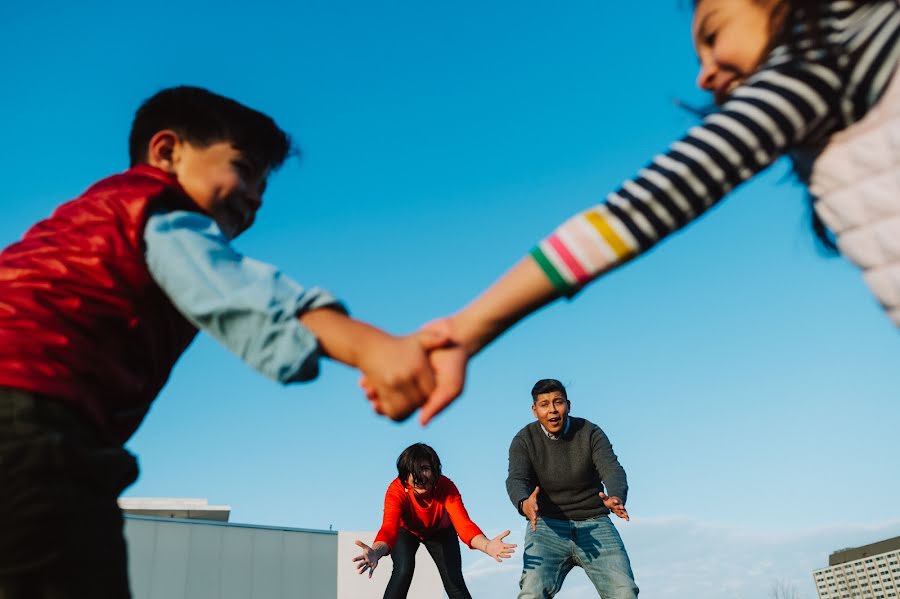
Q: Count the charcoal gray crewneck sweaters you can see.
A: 1